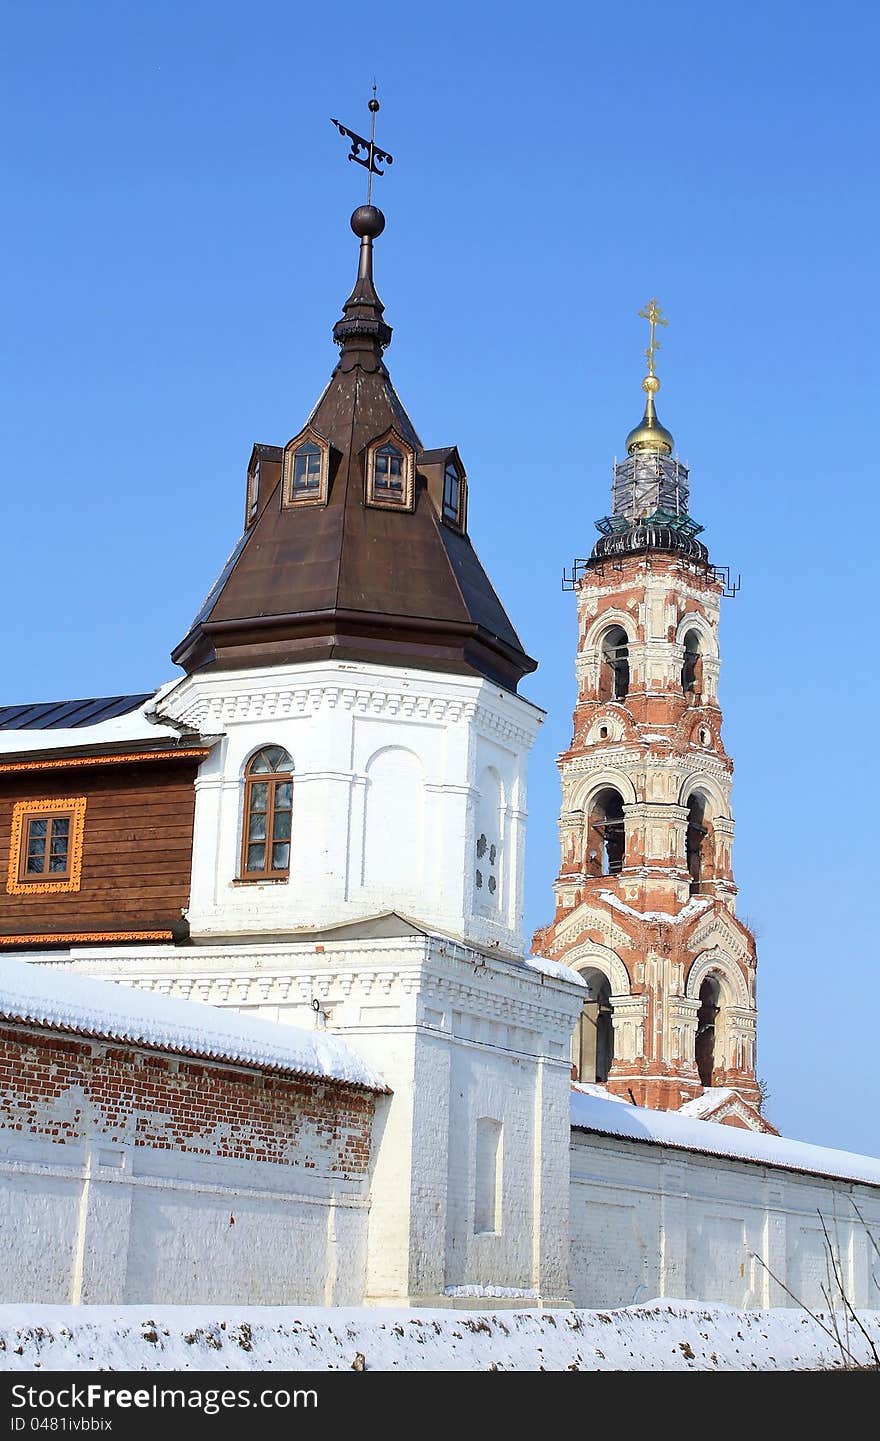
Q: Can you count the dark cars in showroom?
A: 0